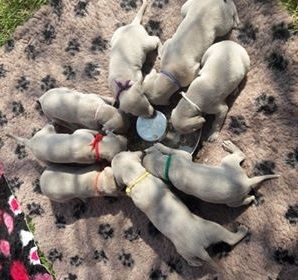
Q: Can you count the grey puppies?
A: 8